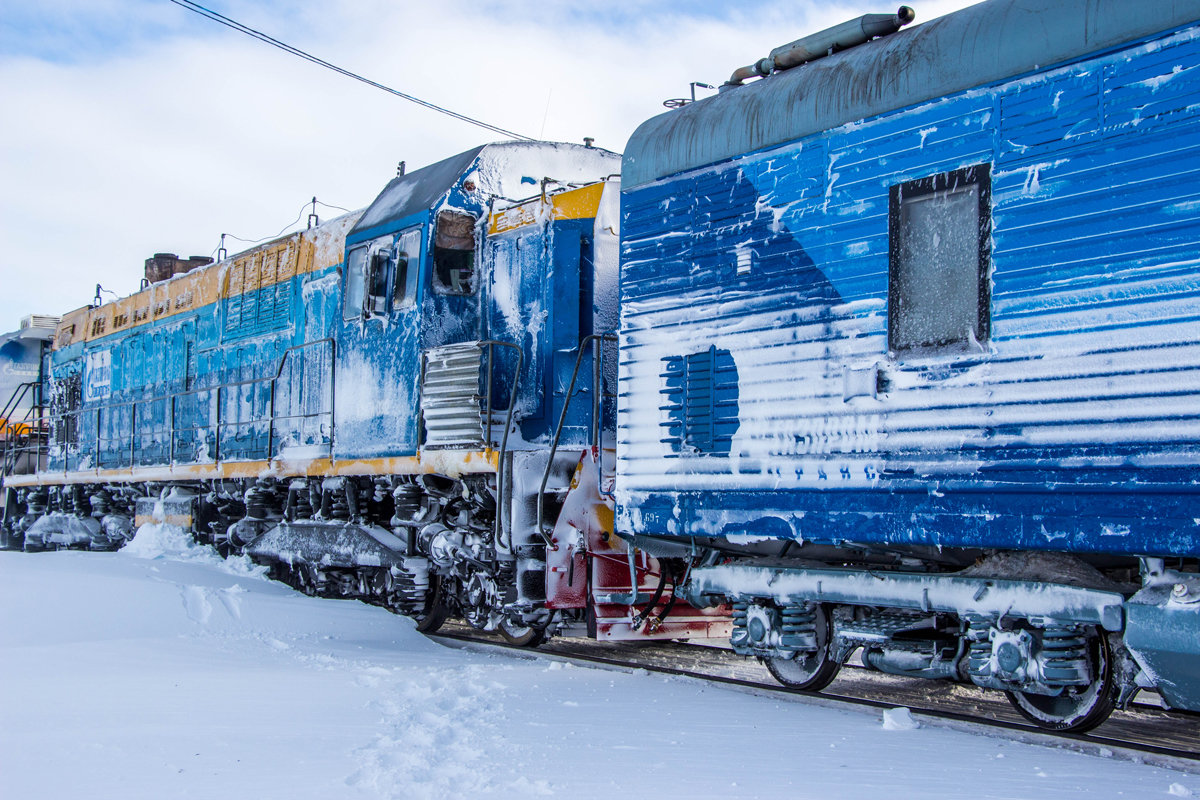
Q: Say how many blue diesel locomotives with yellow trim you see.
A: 1